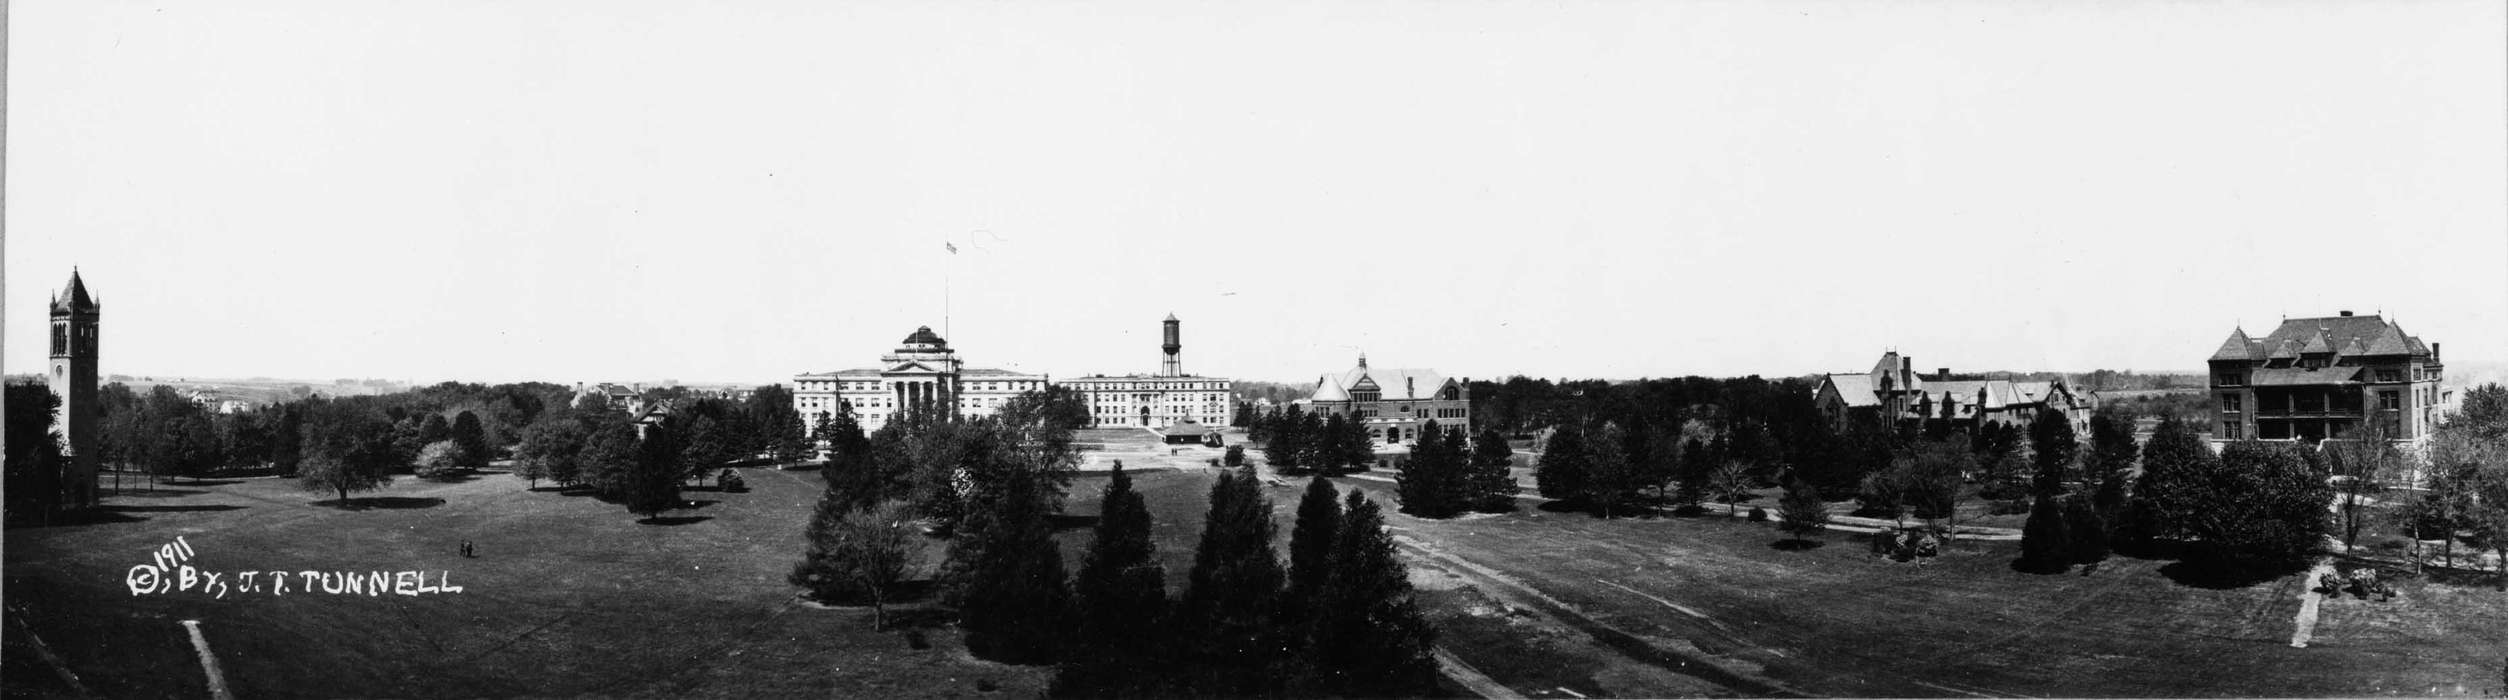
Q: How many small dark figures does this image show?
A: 2